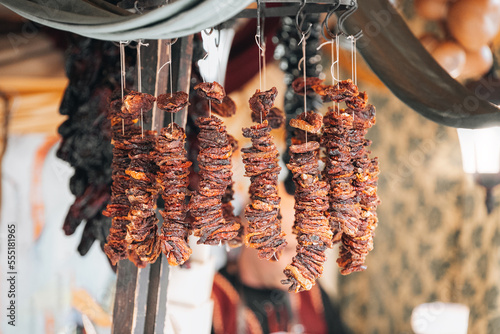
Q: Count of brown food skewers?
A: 8